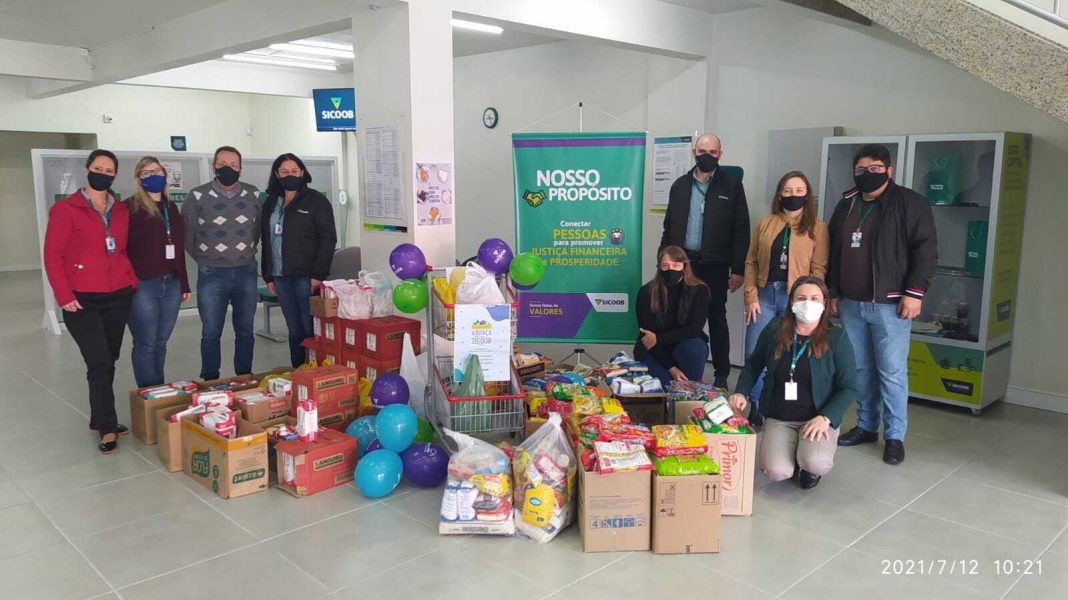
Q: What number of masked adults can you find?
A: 9